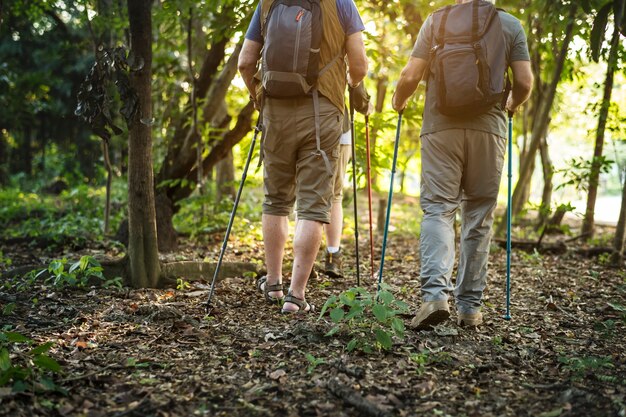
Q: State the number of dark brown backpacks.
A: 1